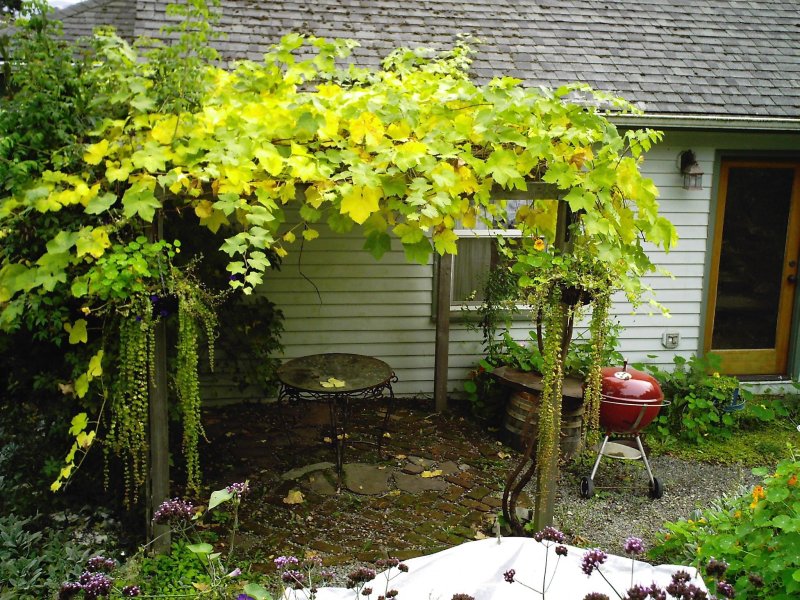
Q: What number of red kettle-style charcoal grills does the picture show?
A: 1